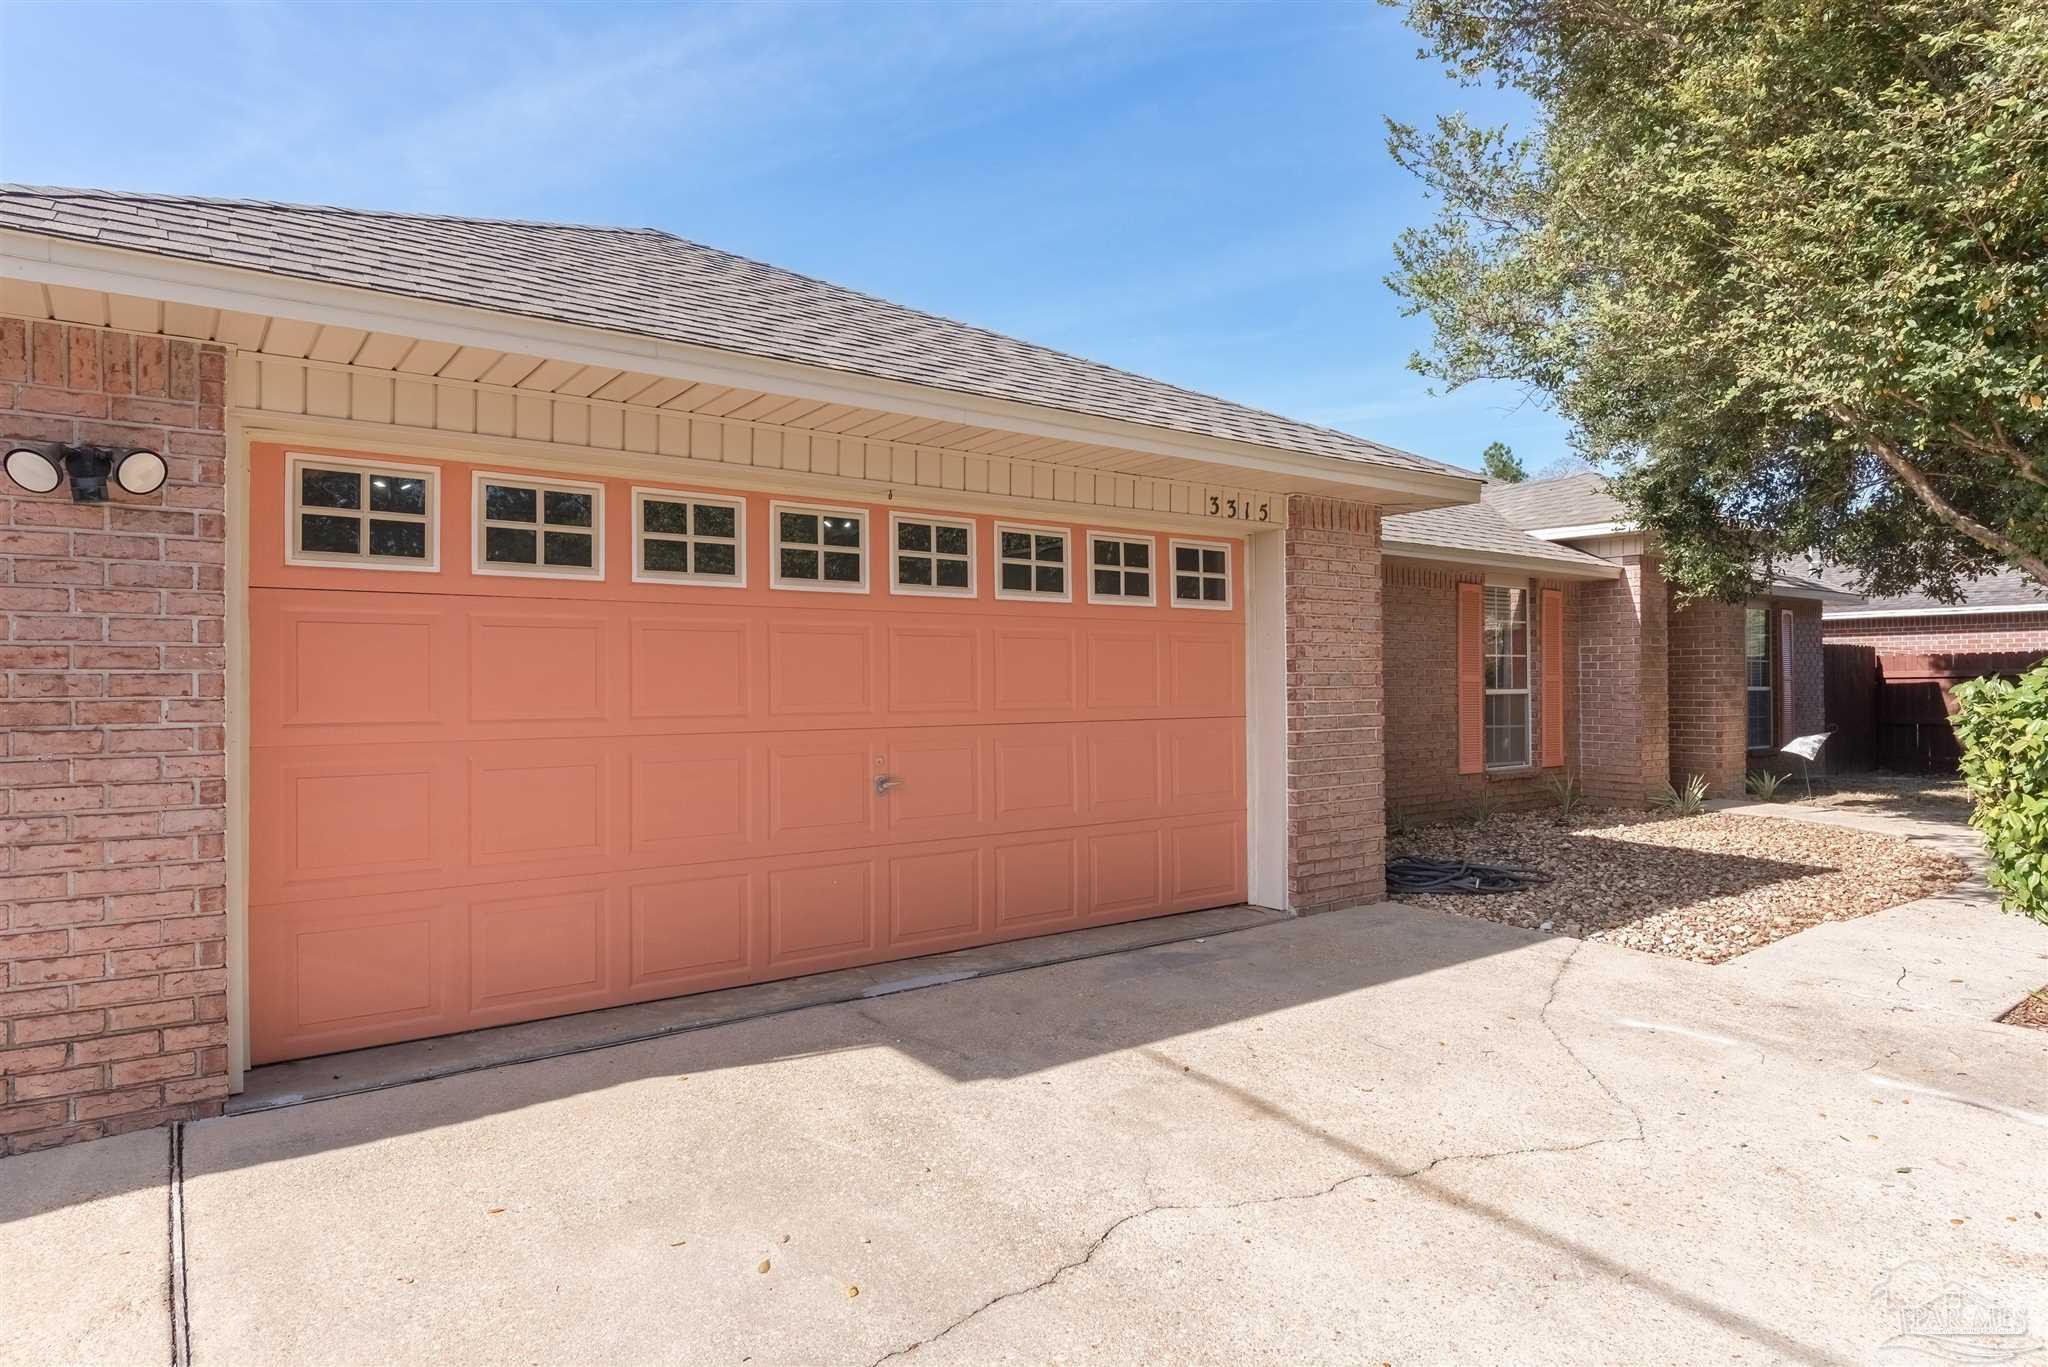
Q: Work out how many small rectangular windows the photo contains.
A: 8